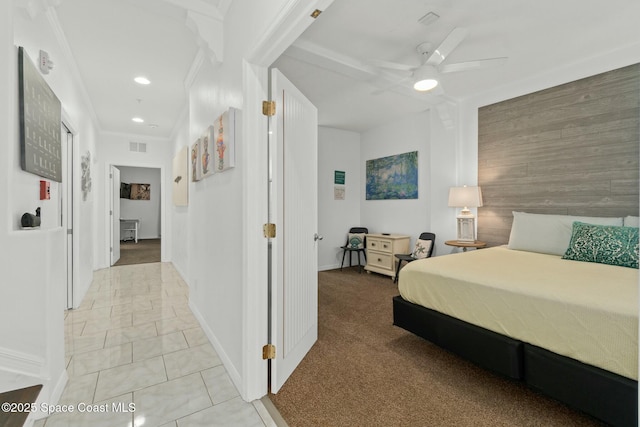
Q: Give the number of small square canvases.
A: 3